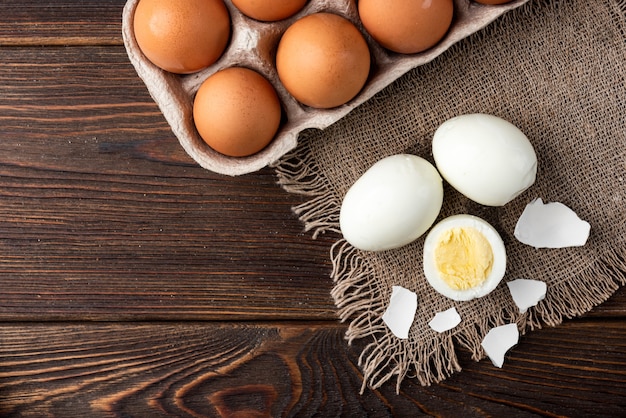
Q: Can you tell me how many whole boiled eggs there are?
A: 2